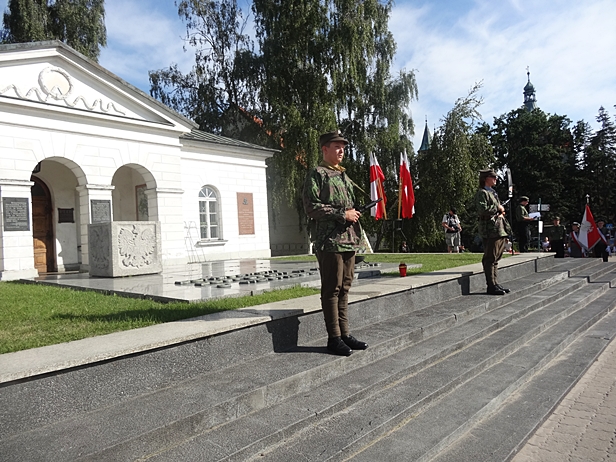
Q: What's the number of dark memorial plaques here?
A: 3